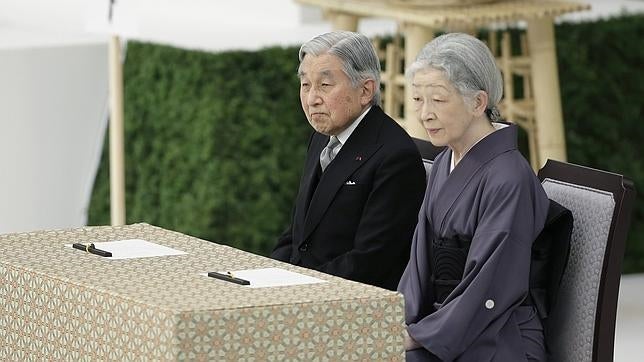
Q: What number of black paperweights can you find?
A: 2